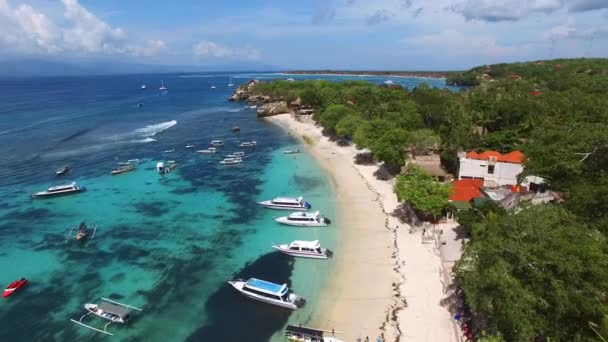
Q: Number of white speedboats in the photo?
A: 5